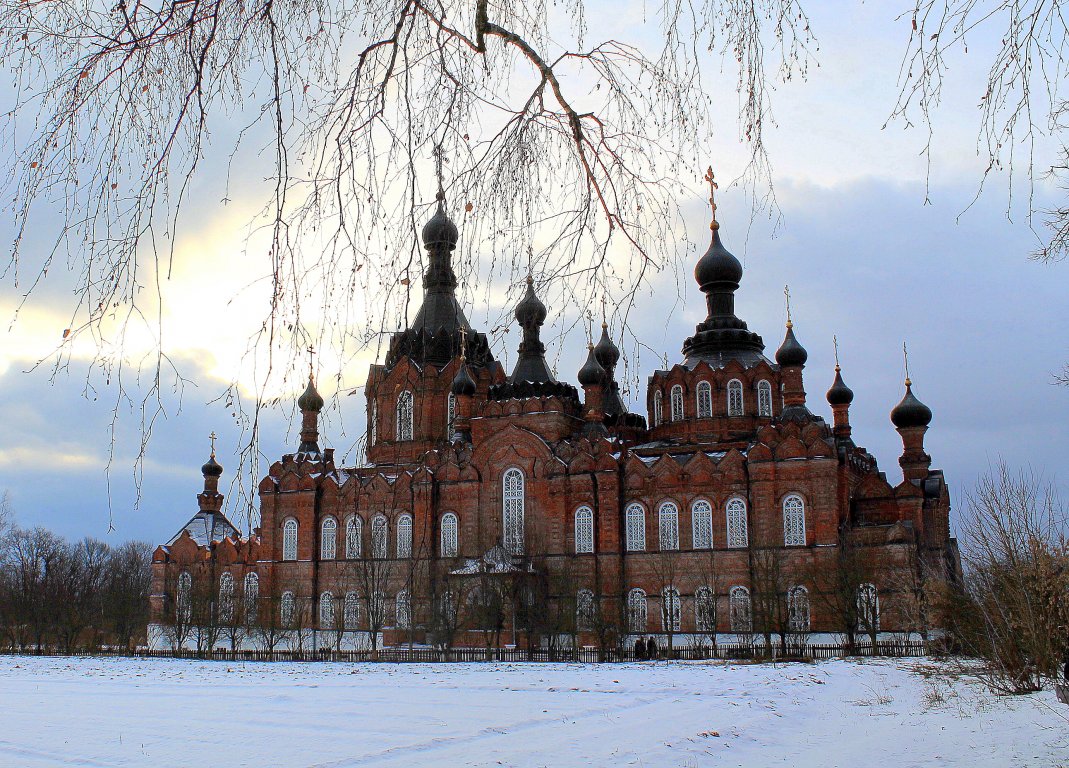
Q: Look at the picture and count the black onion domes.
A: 11